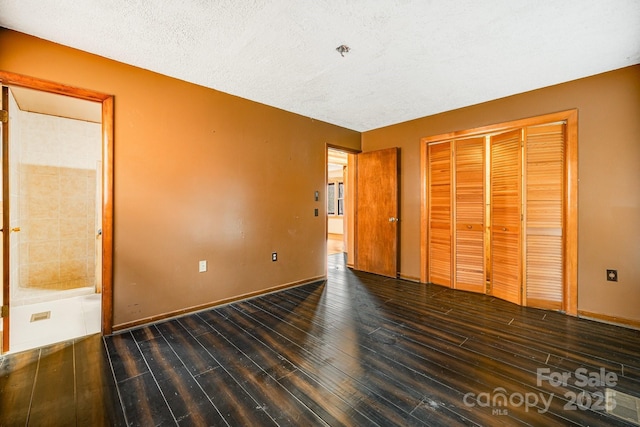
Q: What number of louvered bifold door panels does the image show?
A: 4